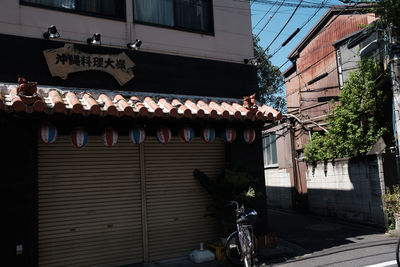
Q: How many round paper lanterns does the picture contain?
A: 9